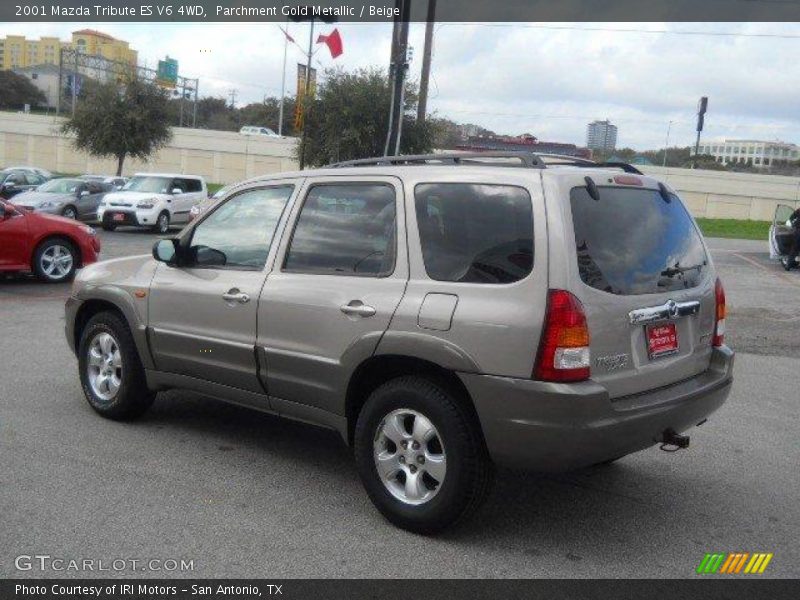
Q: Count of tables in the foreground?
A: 0